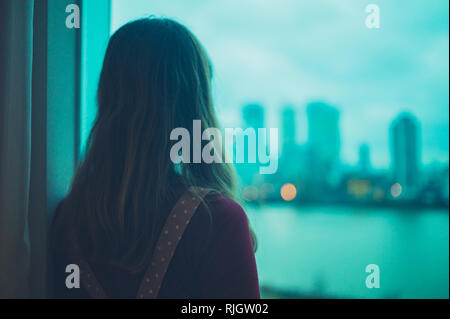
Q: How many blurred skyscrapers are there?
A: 5